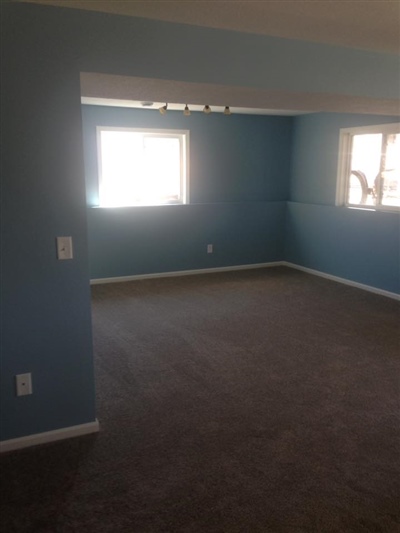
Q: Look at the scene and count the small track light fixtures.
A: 4